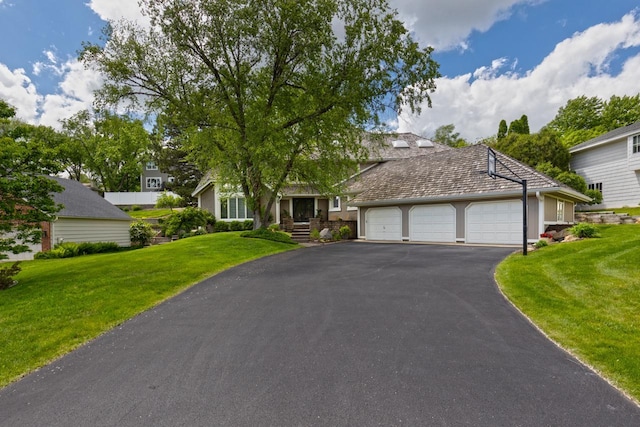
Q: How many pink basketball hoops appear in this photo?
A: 0